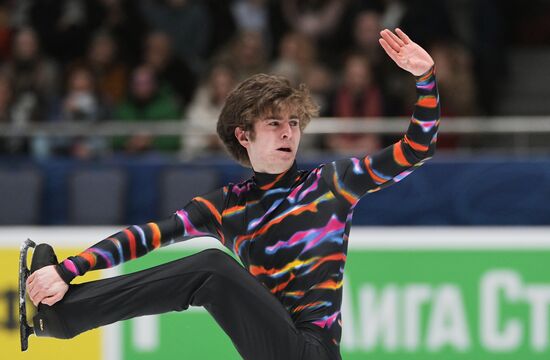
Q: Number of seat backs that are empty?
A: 3